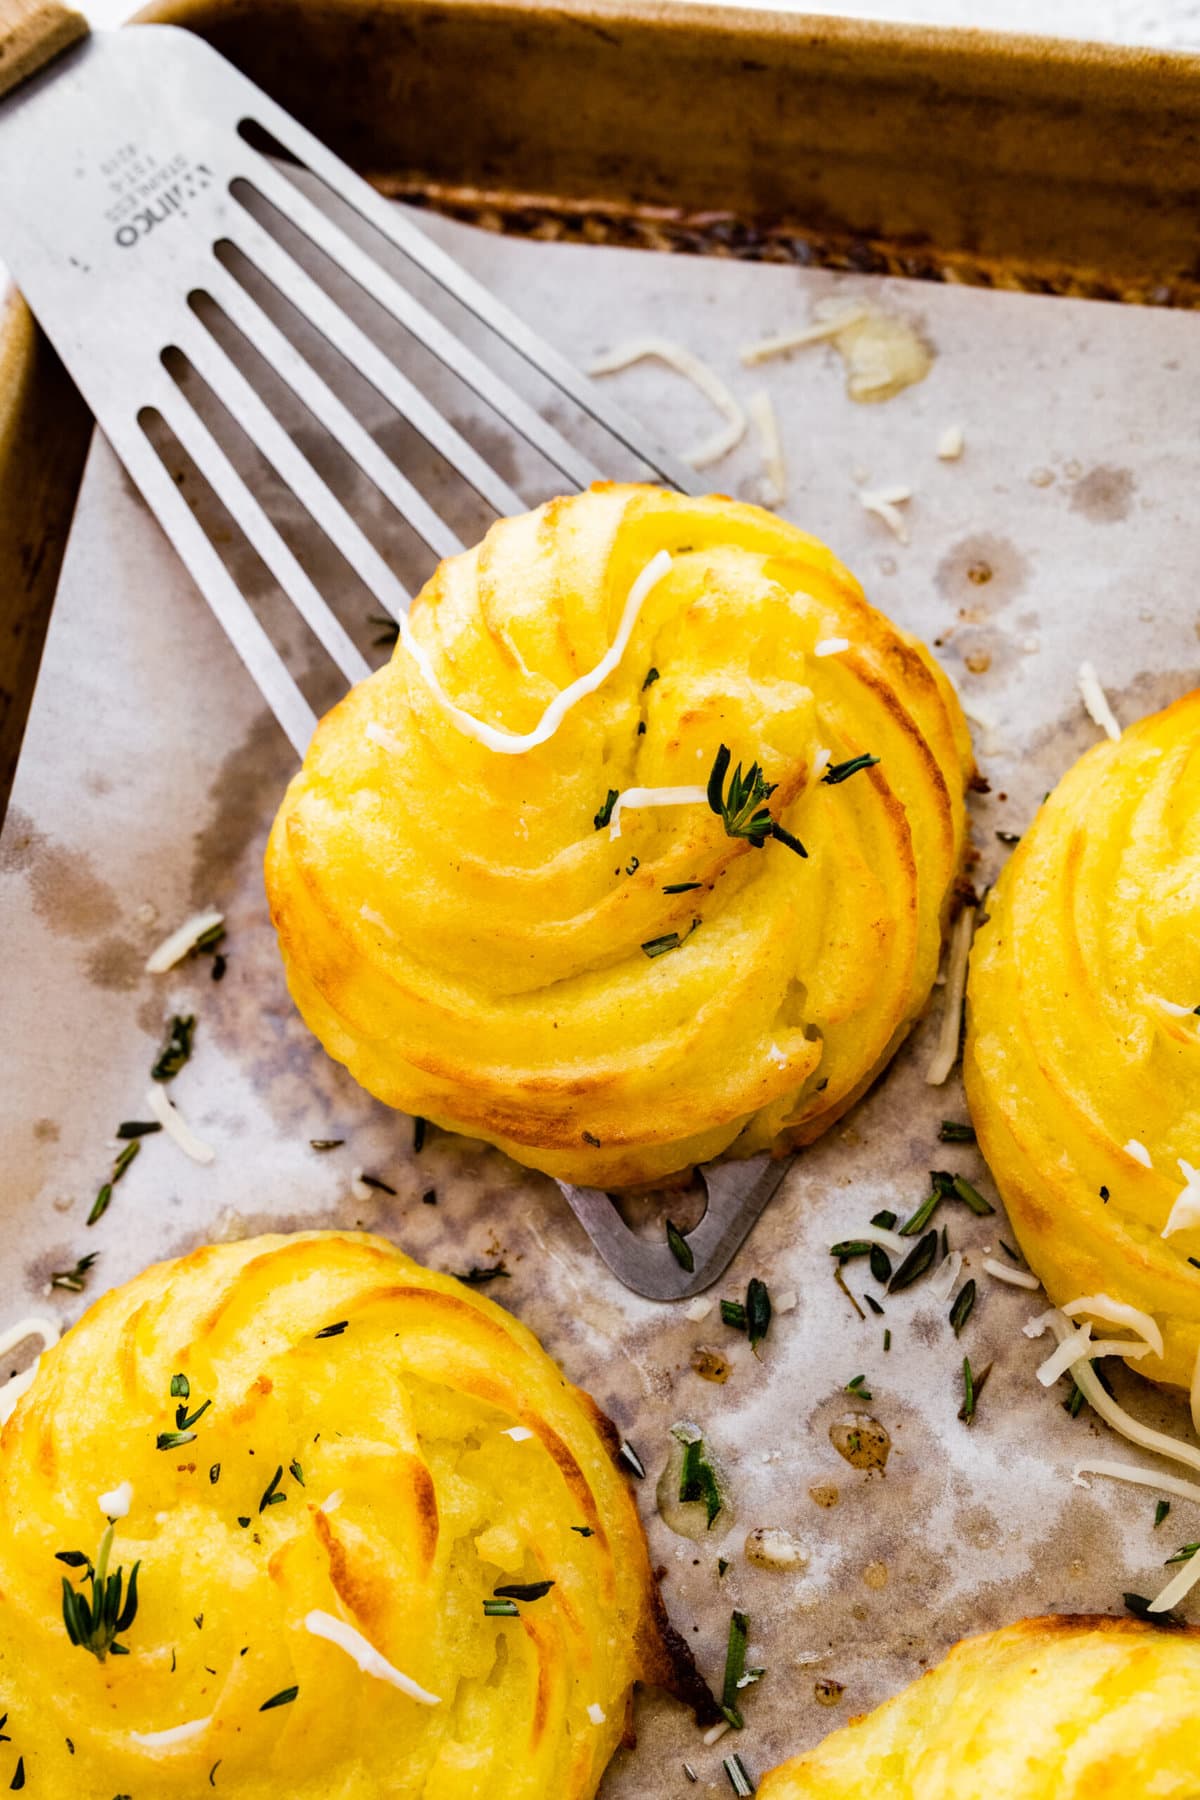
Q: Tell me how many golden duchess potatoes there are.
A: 4